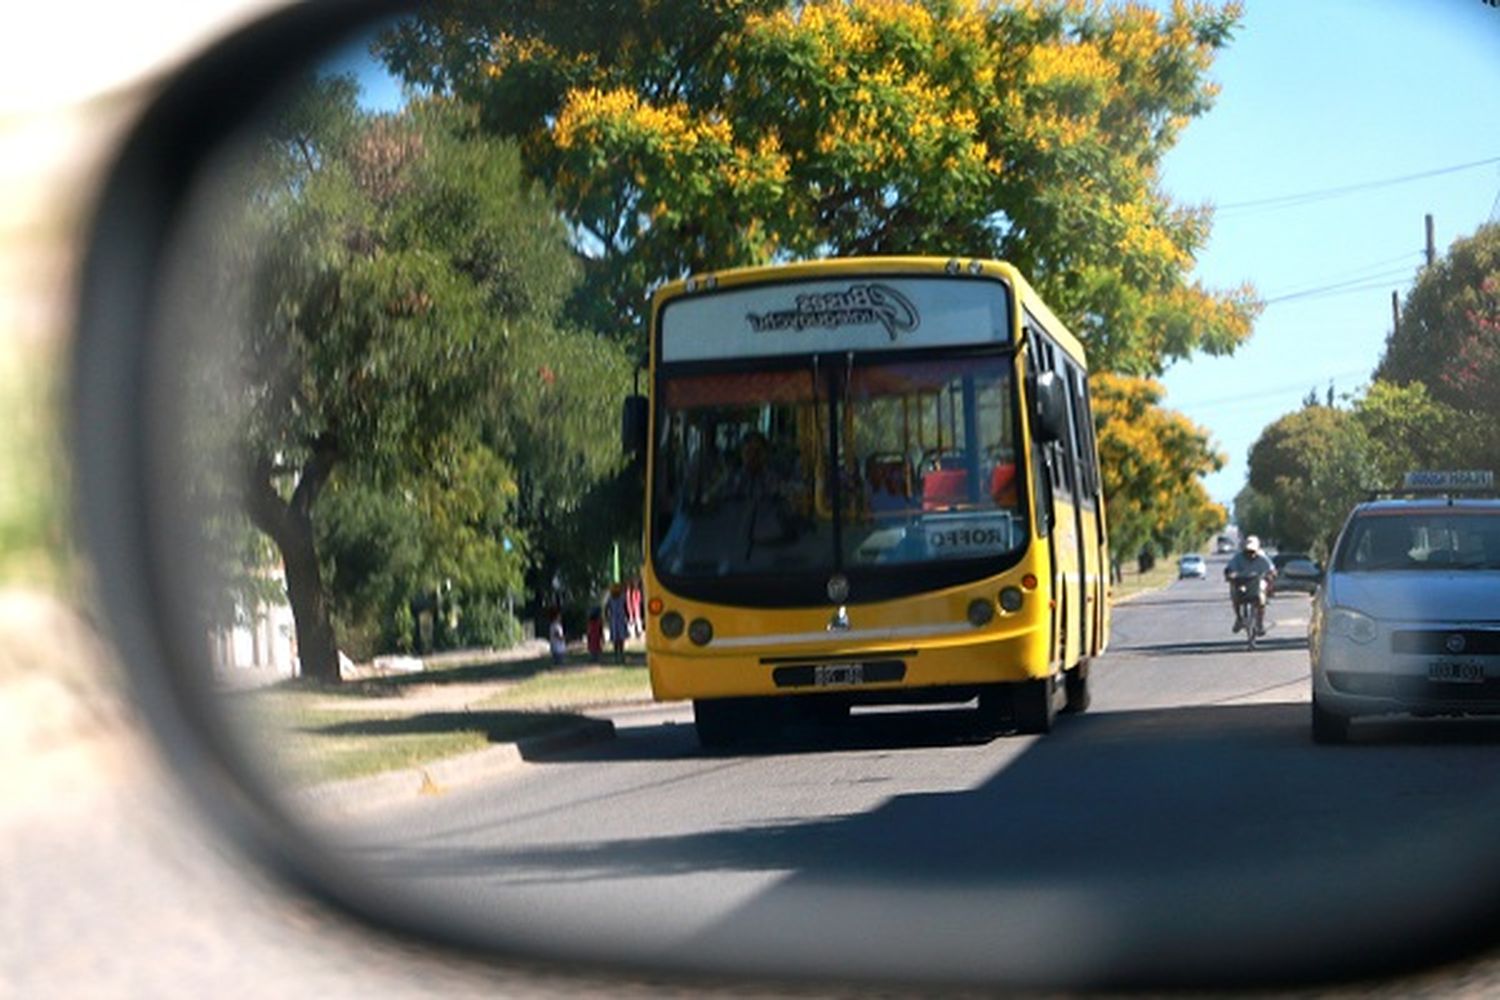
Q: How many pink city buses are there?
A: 0